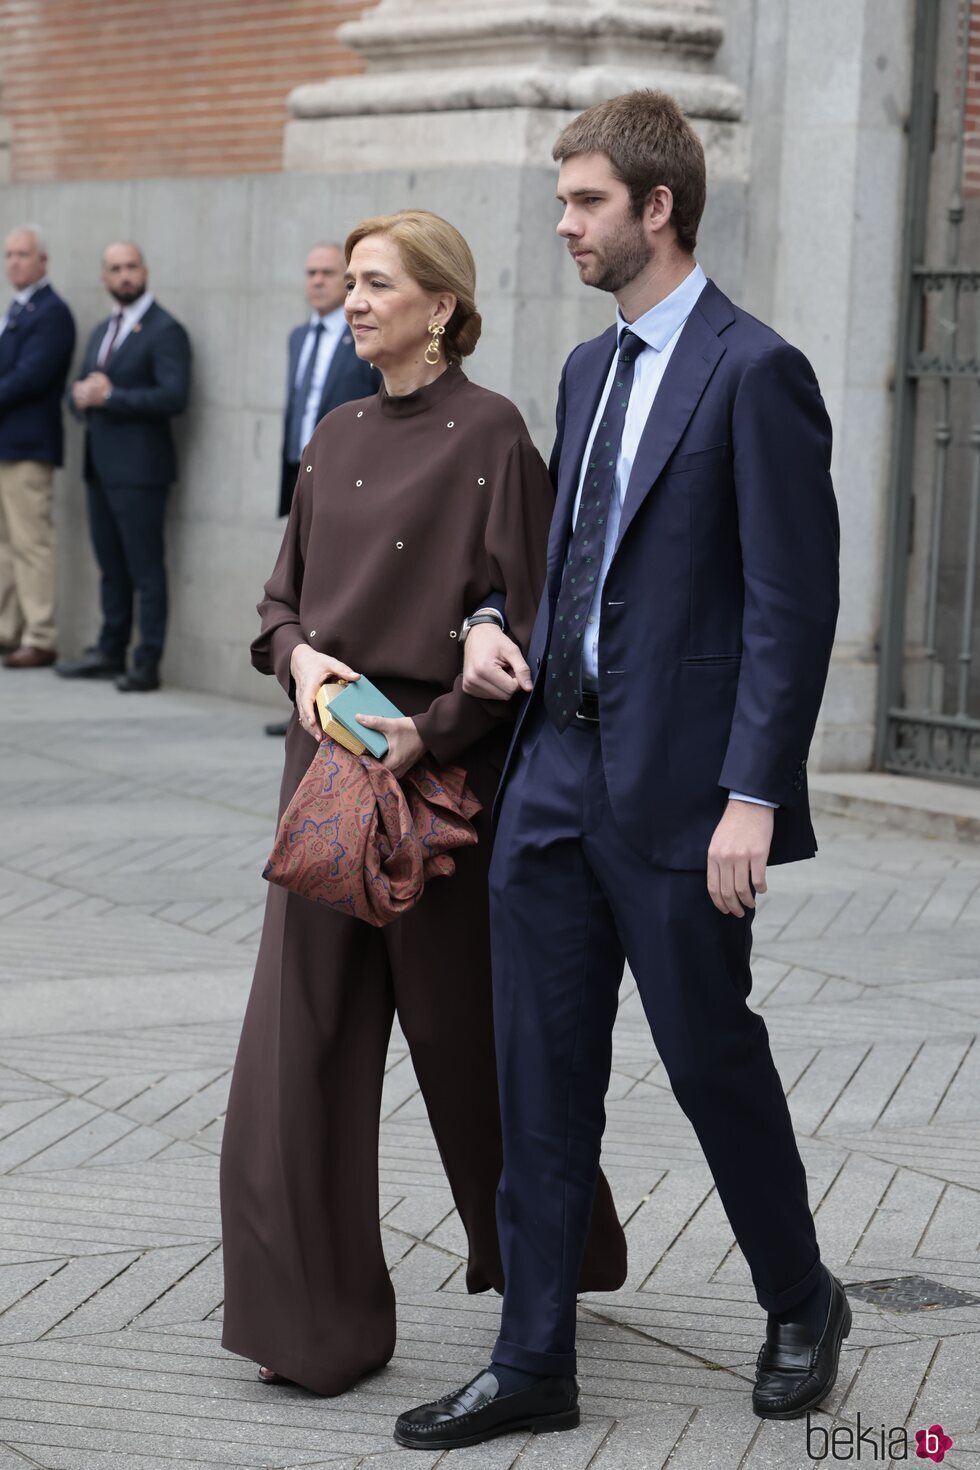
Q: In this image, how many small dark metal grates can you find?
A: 1